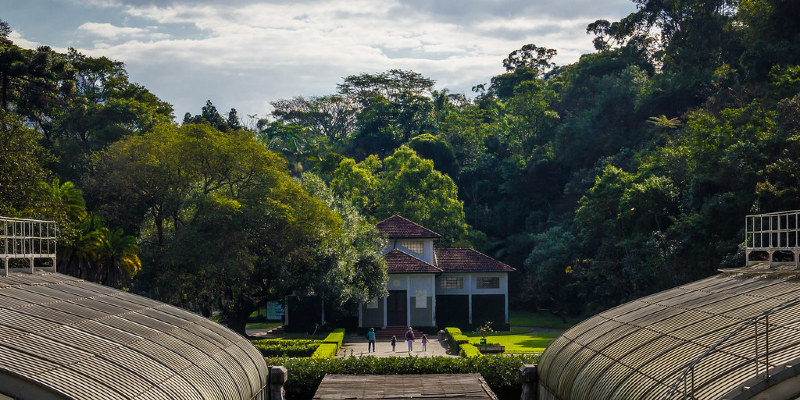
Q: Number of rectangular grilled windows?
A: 2